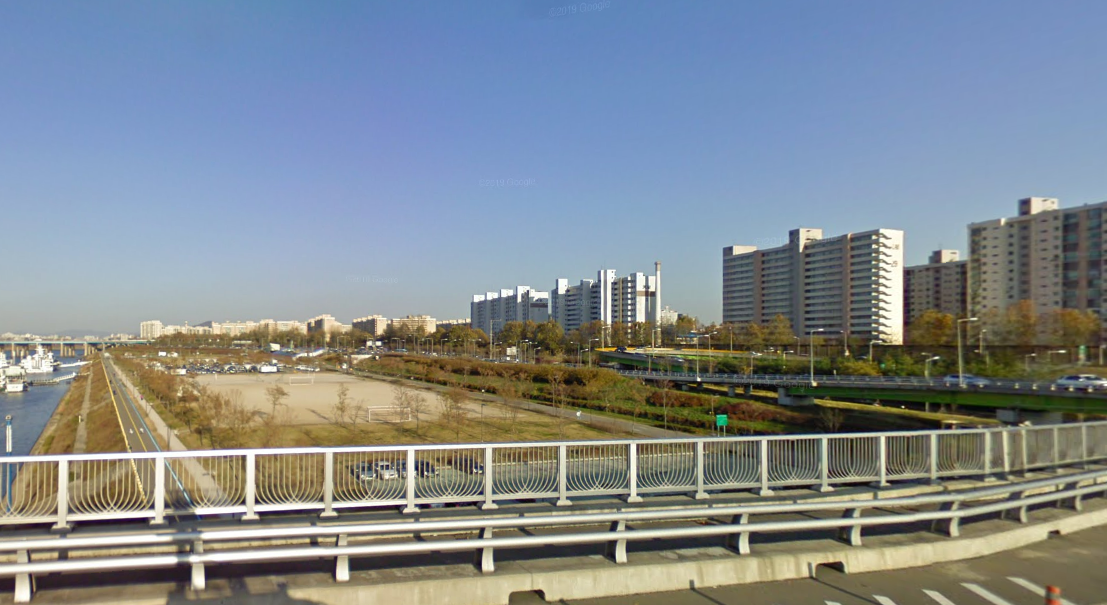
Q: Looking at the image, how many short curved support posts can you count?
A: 10